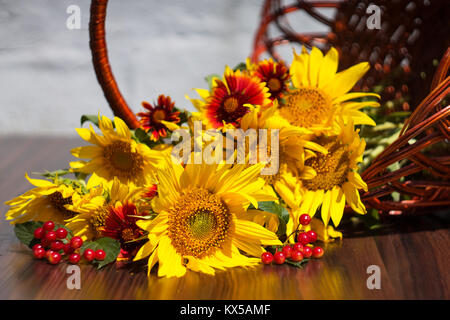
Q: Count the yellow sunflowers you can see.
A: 7